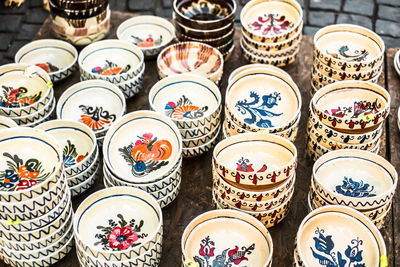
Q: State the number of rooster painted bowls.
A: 1